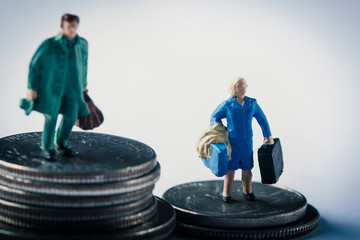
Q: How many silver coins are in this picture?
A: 8